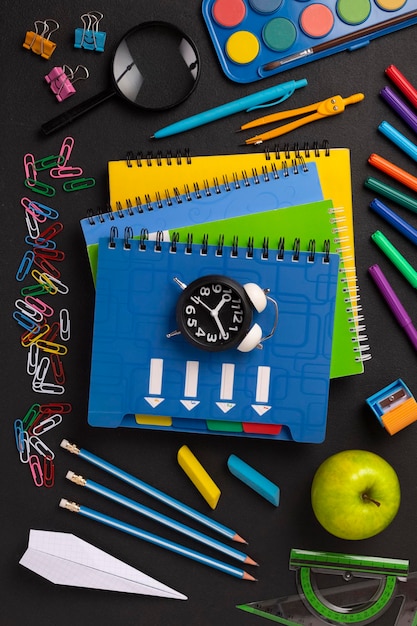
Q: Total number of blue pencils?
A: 3